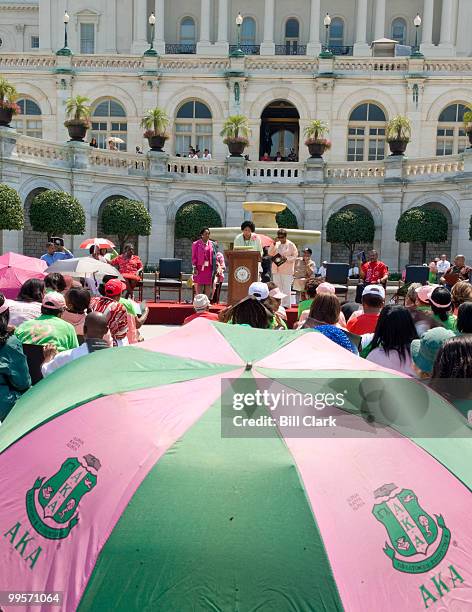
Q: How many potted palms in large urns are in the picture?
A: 7